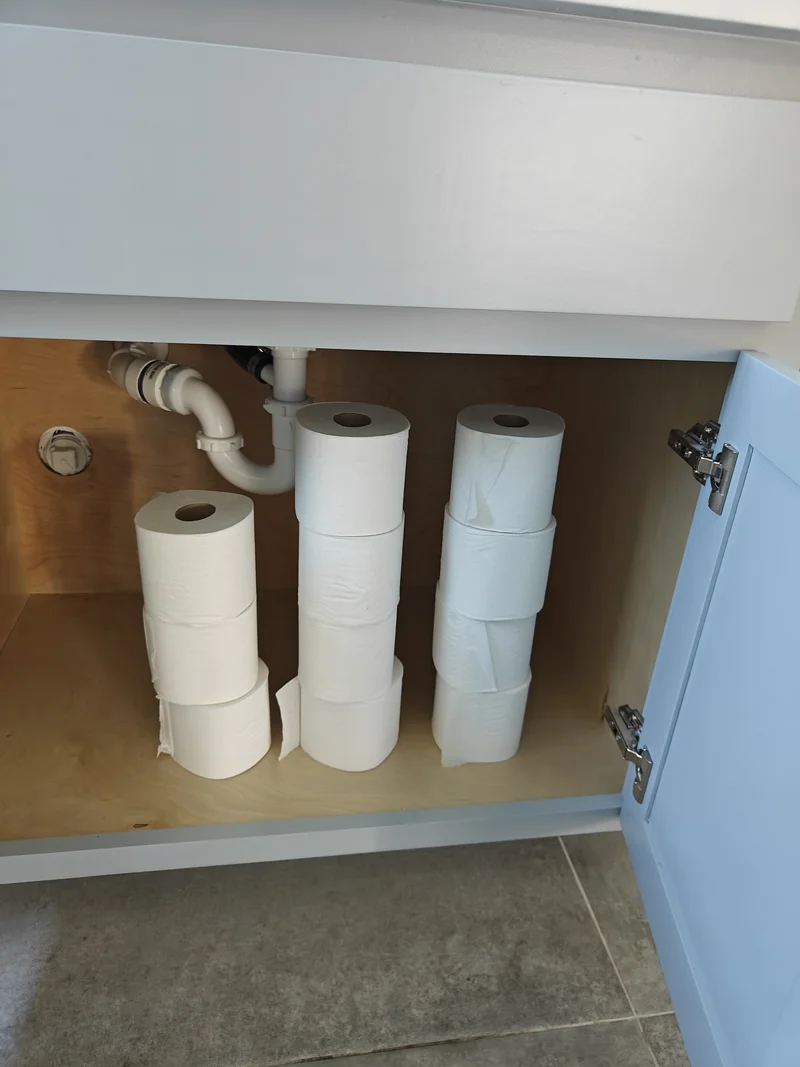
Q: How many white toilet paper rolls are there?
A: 11